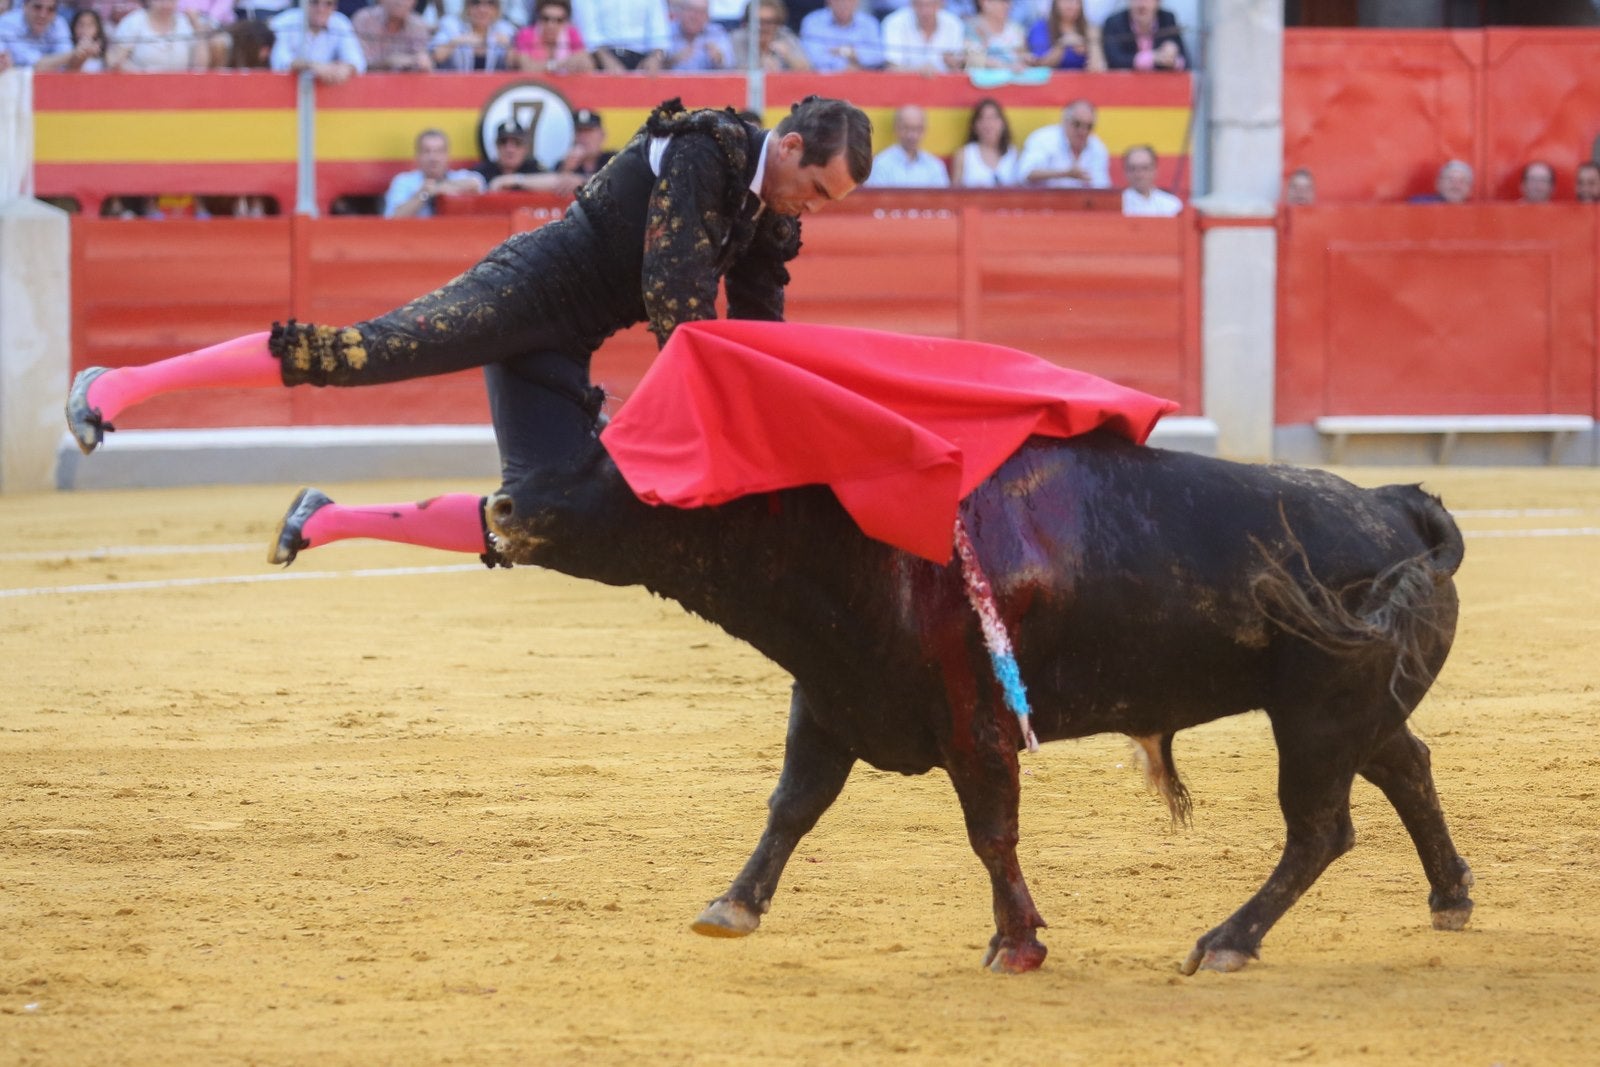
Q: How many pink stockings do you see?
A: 2